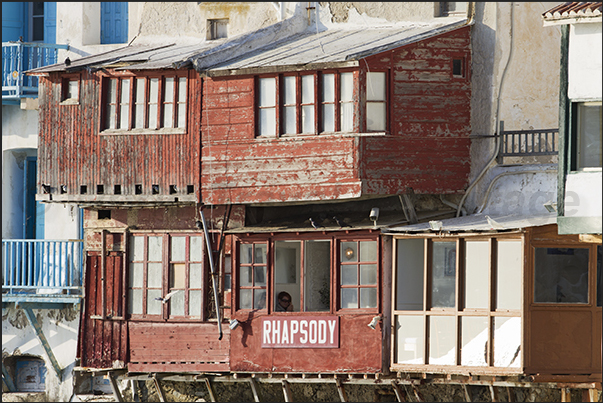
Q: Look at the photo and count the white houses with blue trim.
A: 1